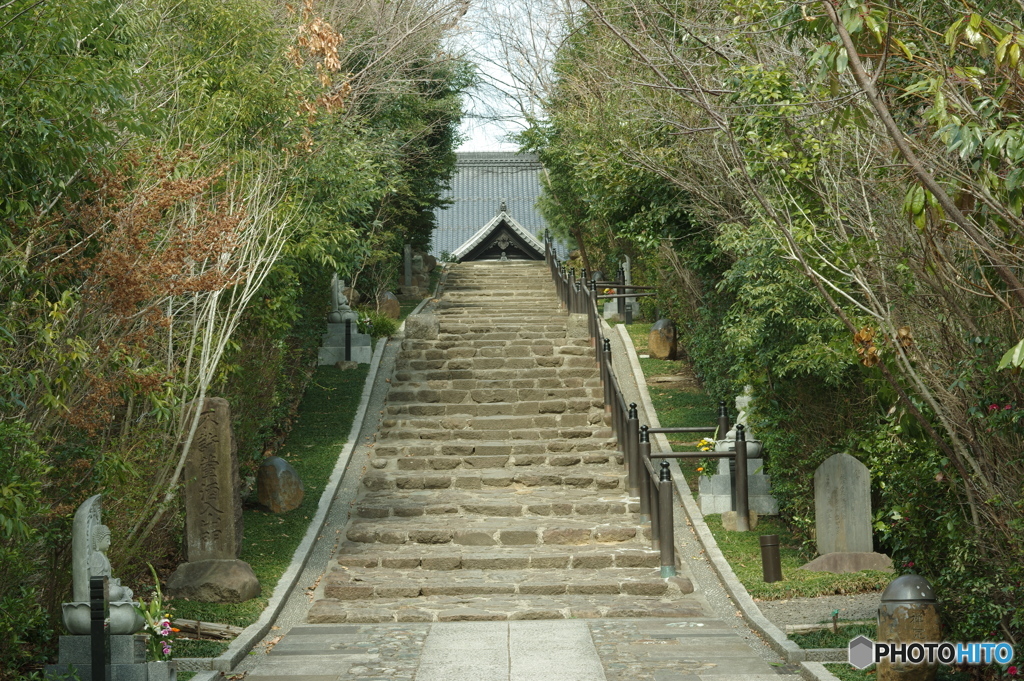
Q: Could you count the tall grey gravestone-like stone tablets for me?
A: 2